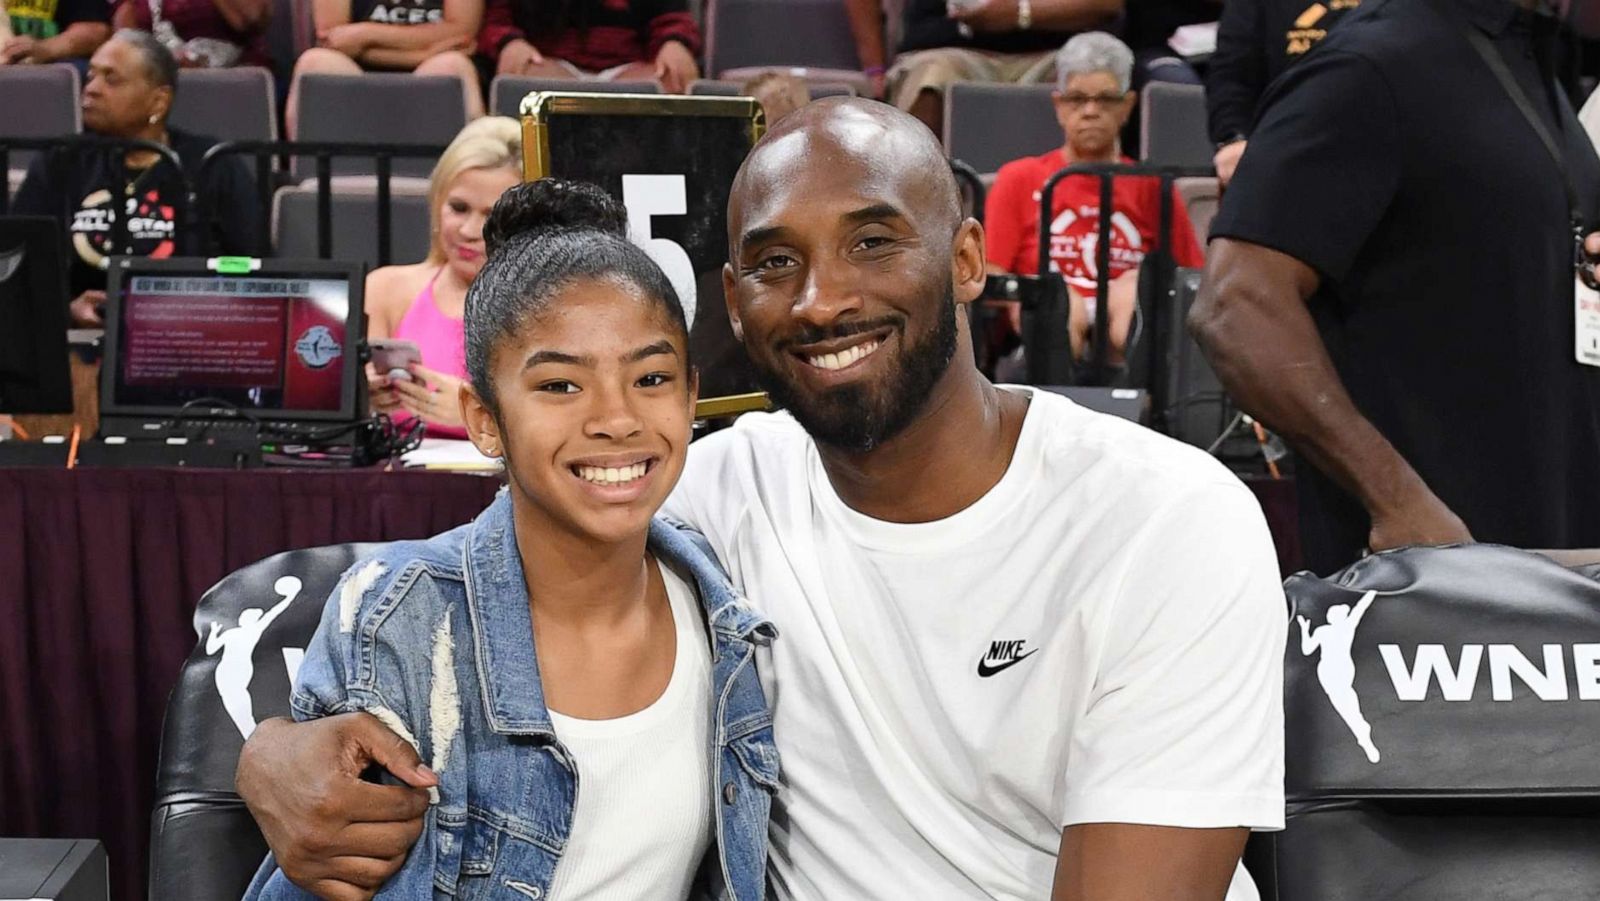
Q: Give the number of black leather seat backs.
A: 2